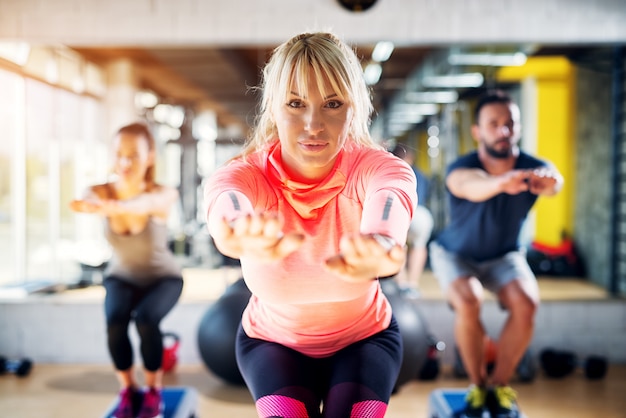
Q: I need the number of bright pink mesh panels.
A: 2